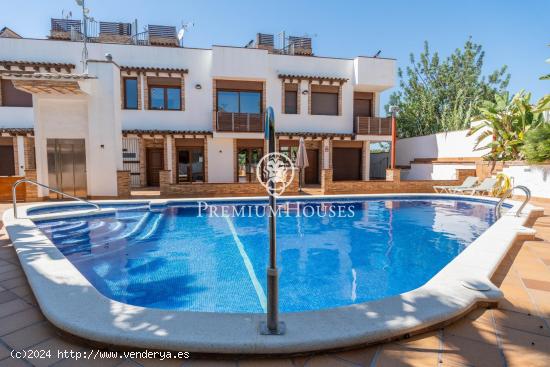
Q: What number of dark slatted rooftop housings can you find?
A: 5